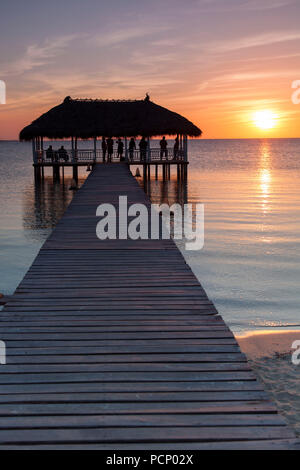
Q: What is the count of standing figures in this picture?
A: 7